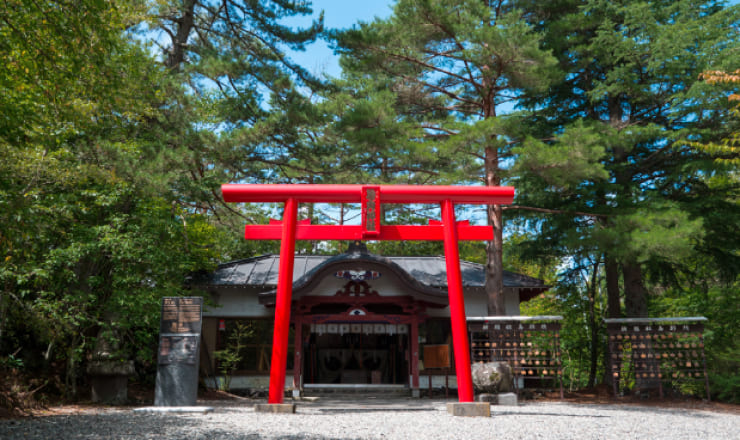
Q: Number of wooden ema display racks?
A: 2